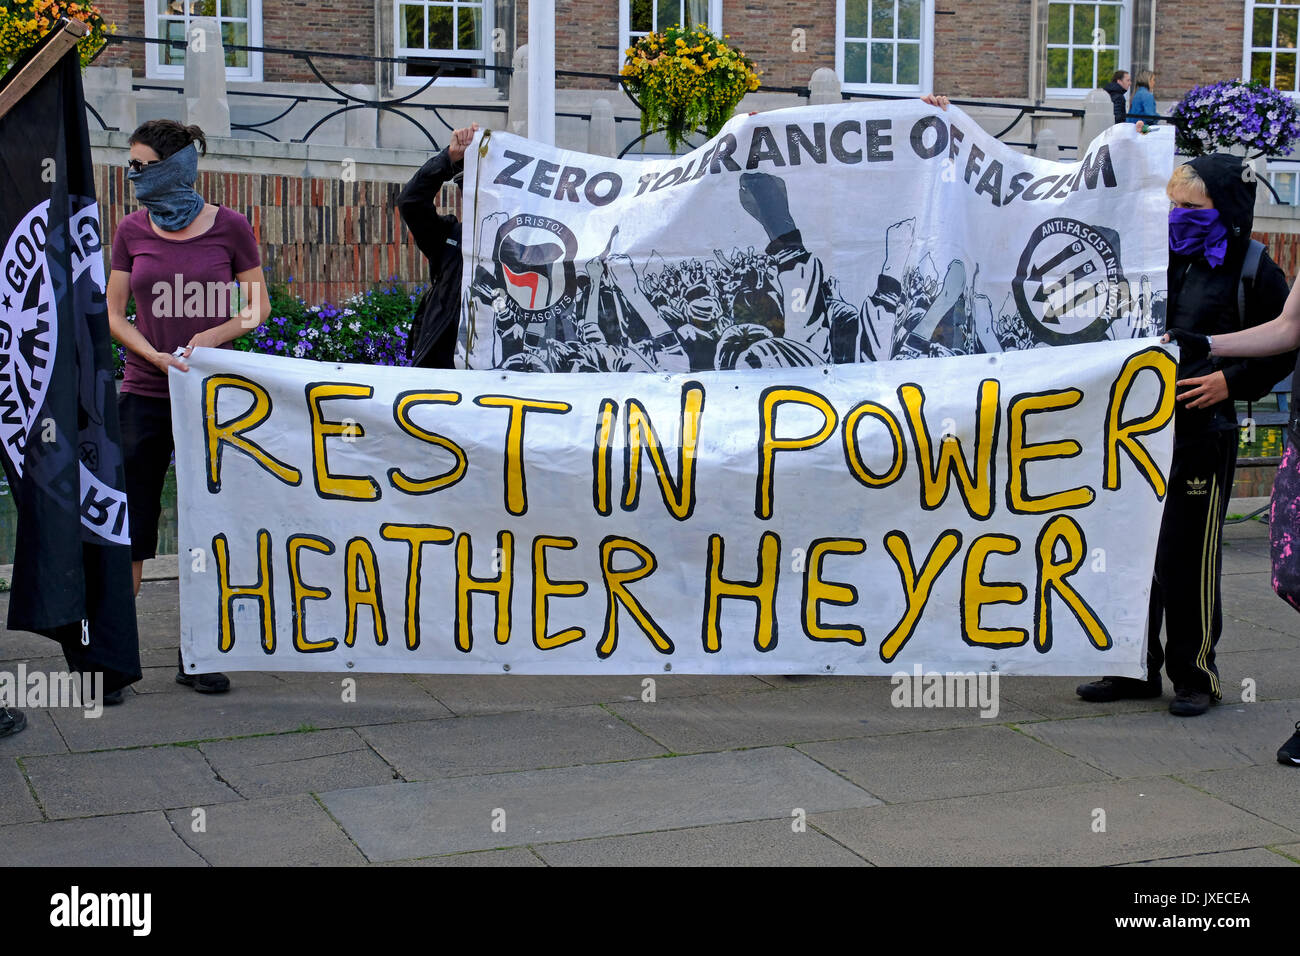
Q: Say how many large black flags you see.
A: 1